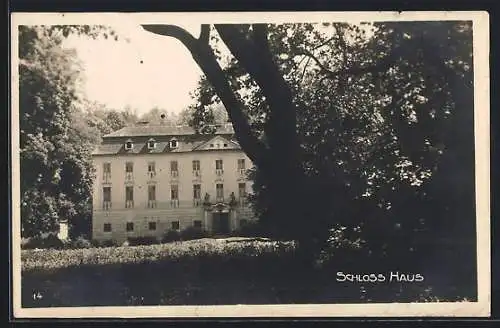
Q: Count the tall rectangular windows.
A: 14